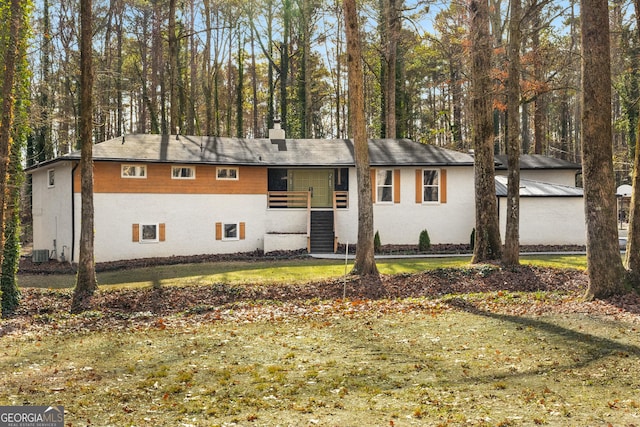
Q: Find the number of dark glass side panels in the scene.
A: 2